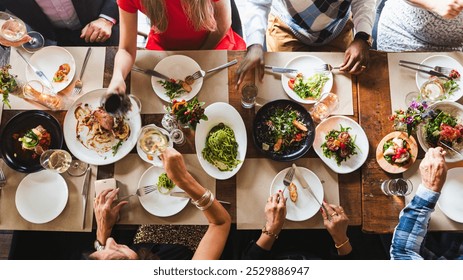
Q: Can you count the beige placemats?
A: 8